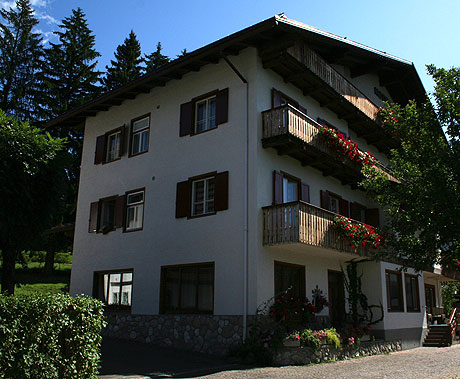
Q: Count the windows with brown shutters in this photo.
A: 9